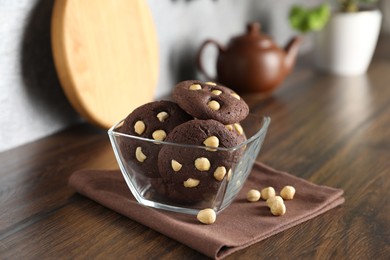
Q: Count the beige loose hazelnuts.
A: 6